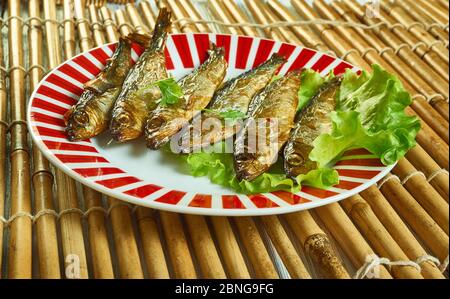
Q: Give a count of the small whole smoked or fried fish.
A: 6